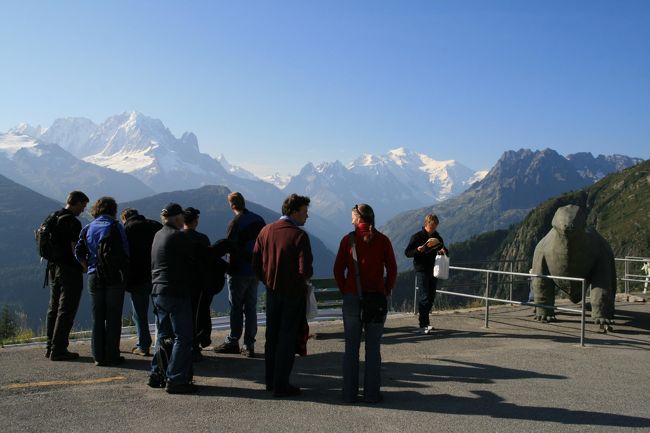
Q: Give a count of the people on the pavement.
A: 9